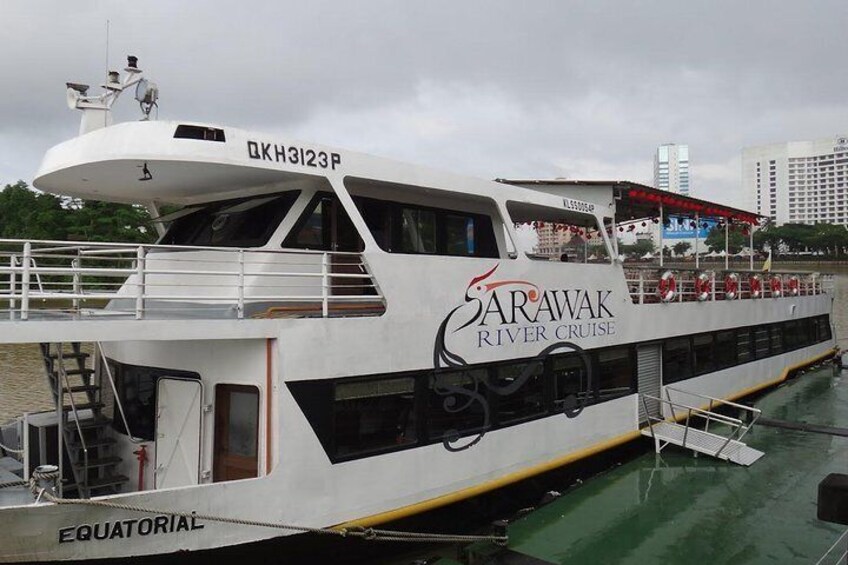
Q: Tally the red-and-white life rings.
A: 6